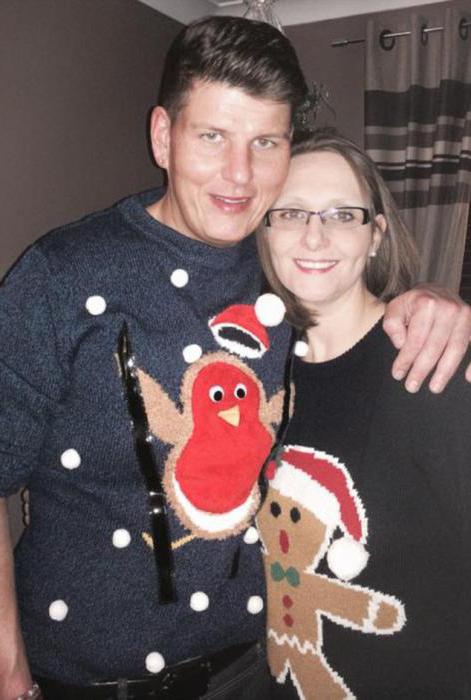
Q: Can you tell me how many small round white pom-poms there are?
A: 11